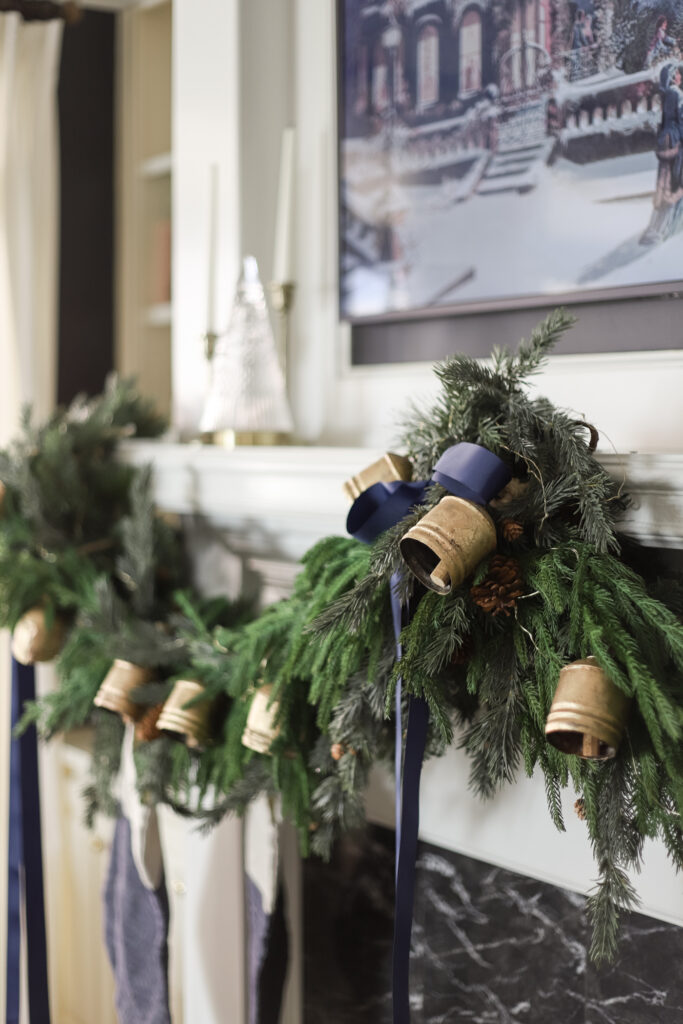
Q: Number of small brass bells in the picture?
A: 7